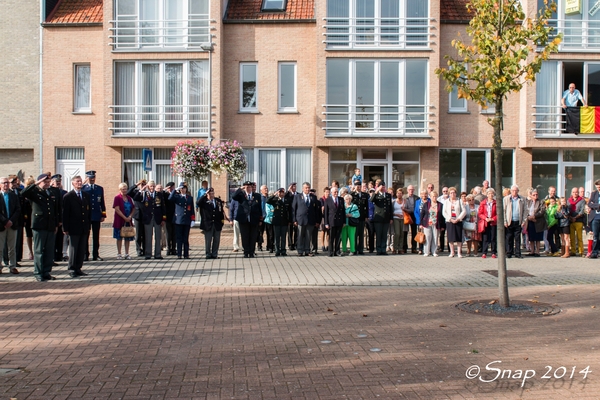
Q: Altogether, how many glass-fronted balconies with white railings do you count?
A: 6